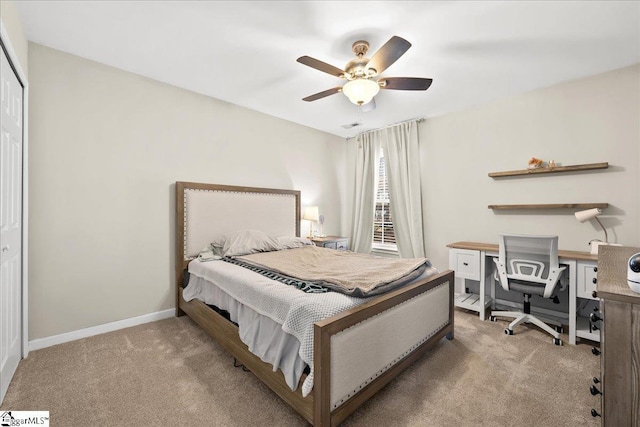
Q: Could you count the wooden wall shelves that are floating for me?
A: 2